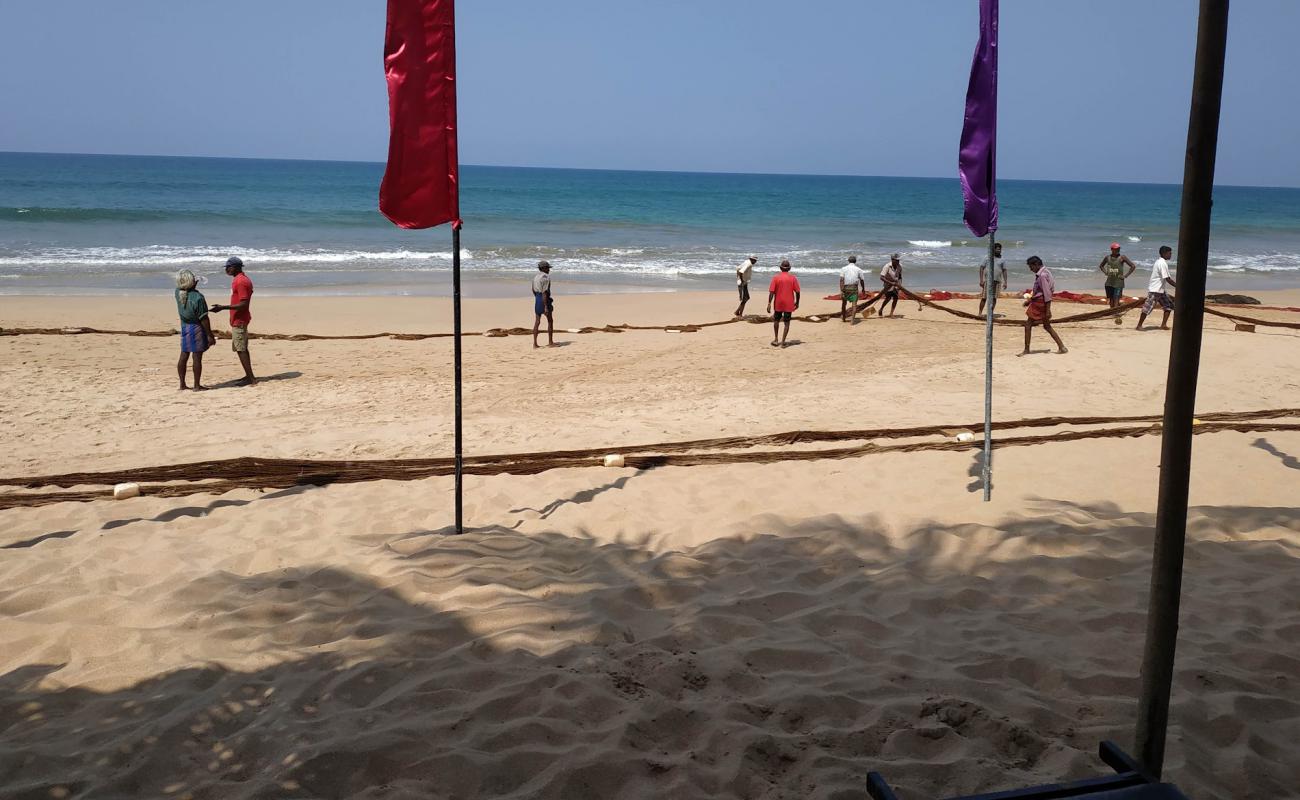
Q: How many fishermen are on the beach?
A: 11